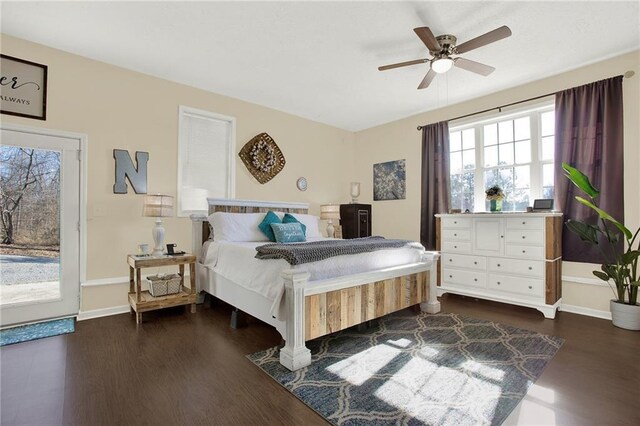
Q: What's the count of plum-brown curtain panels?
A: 2